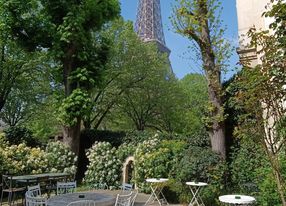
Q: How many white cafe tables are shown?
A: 3